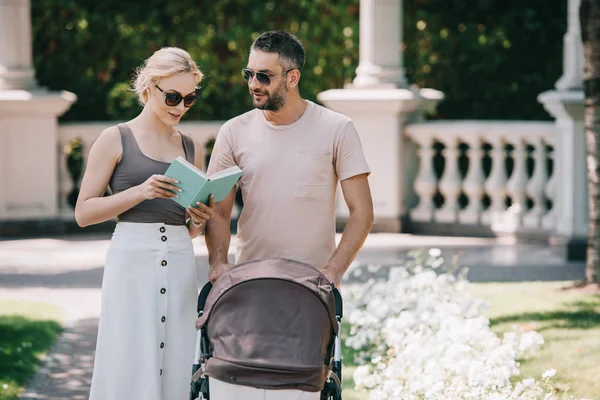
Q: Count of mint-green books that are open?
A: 1